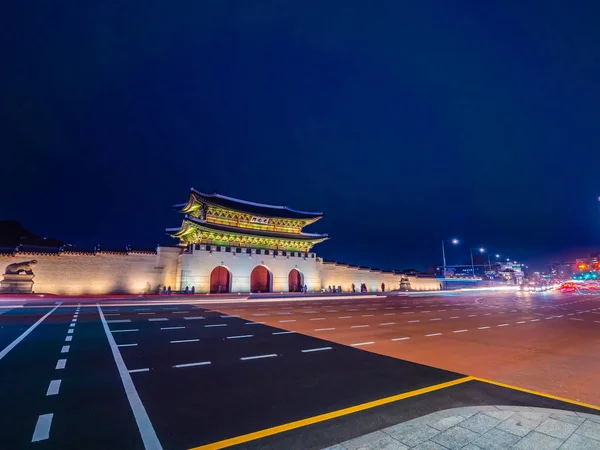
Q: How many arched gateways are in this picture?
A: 3